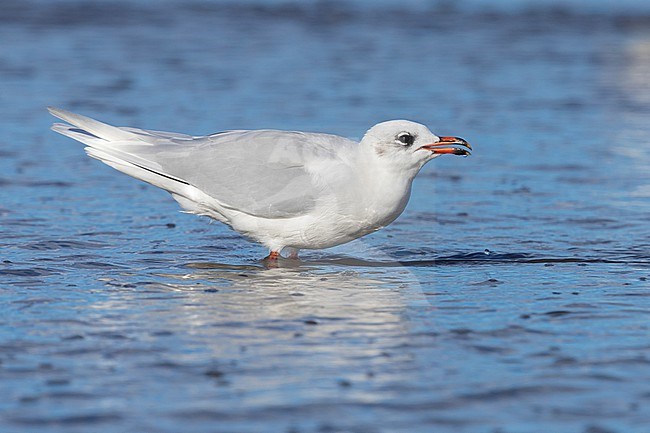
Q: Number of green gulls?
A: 0